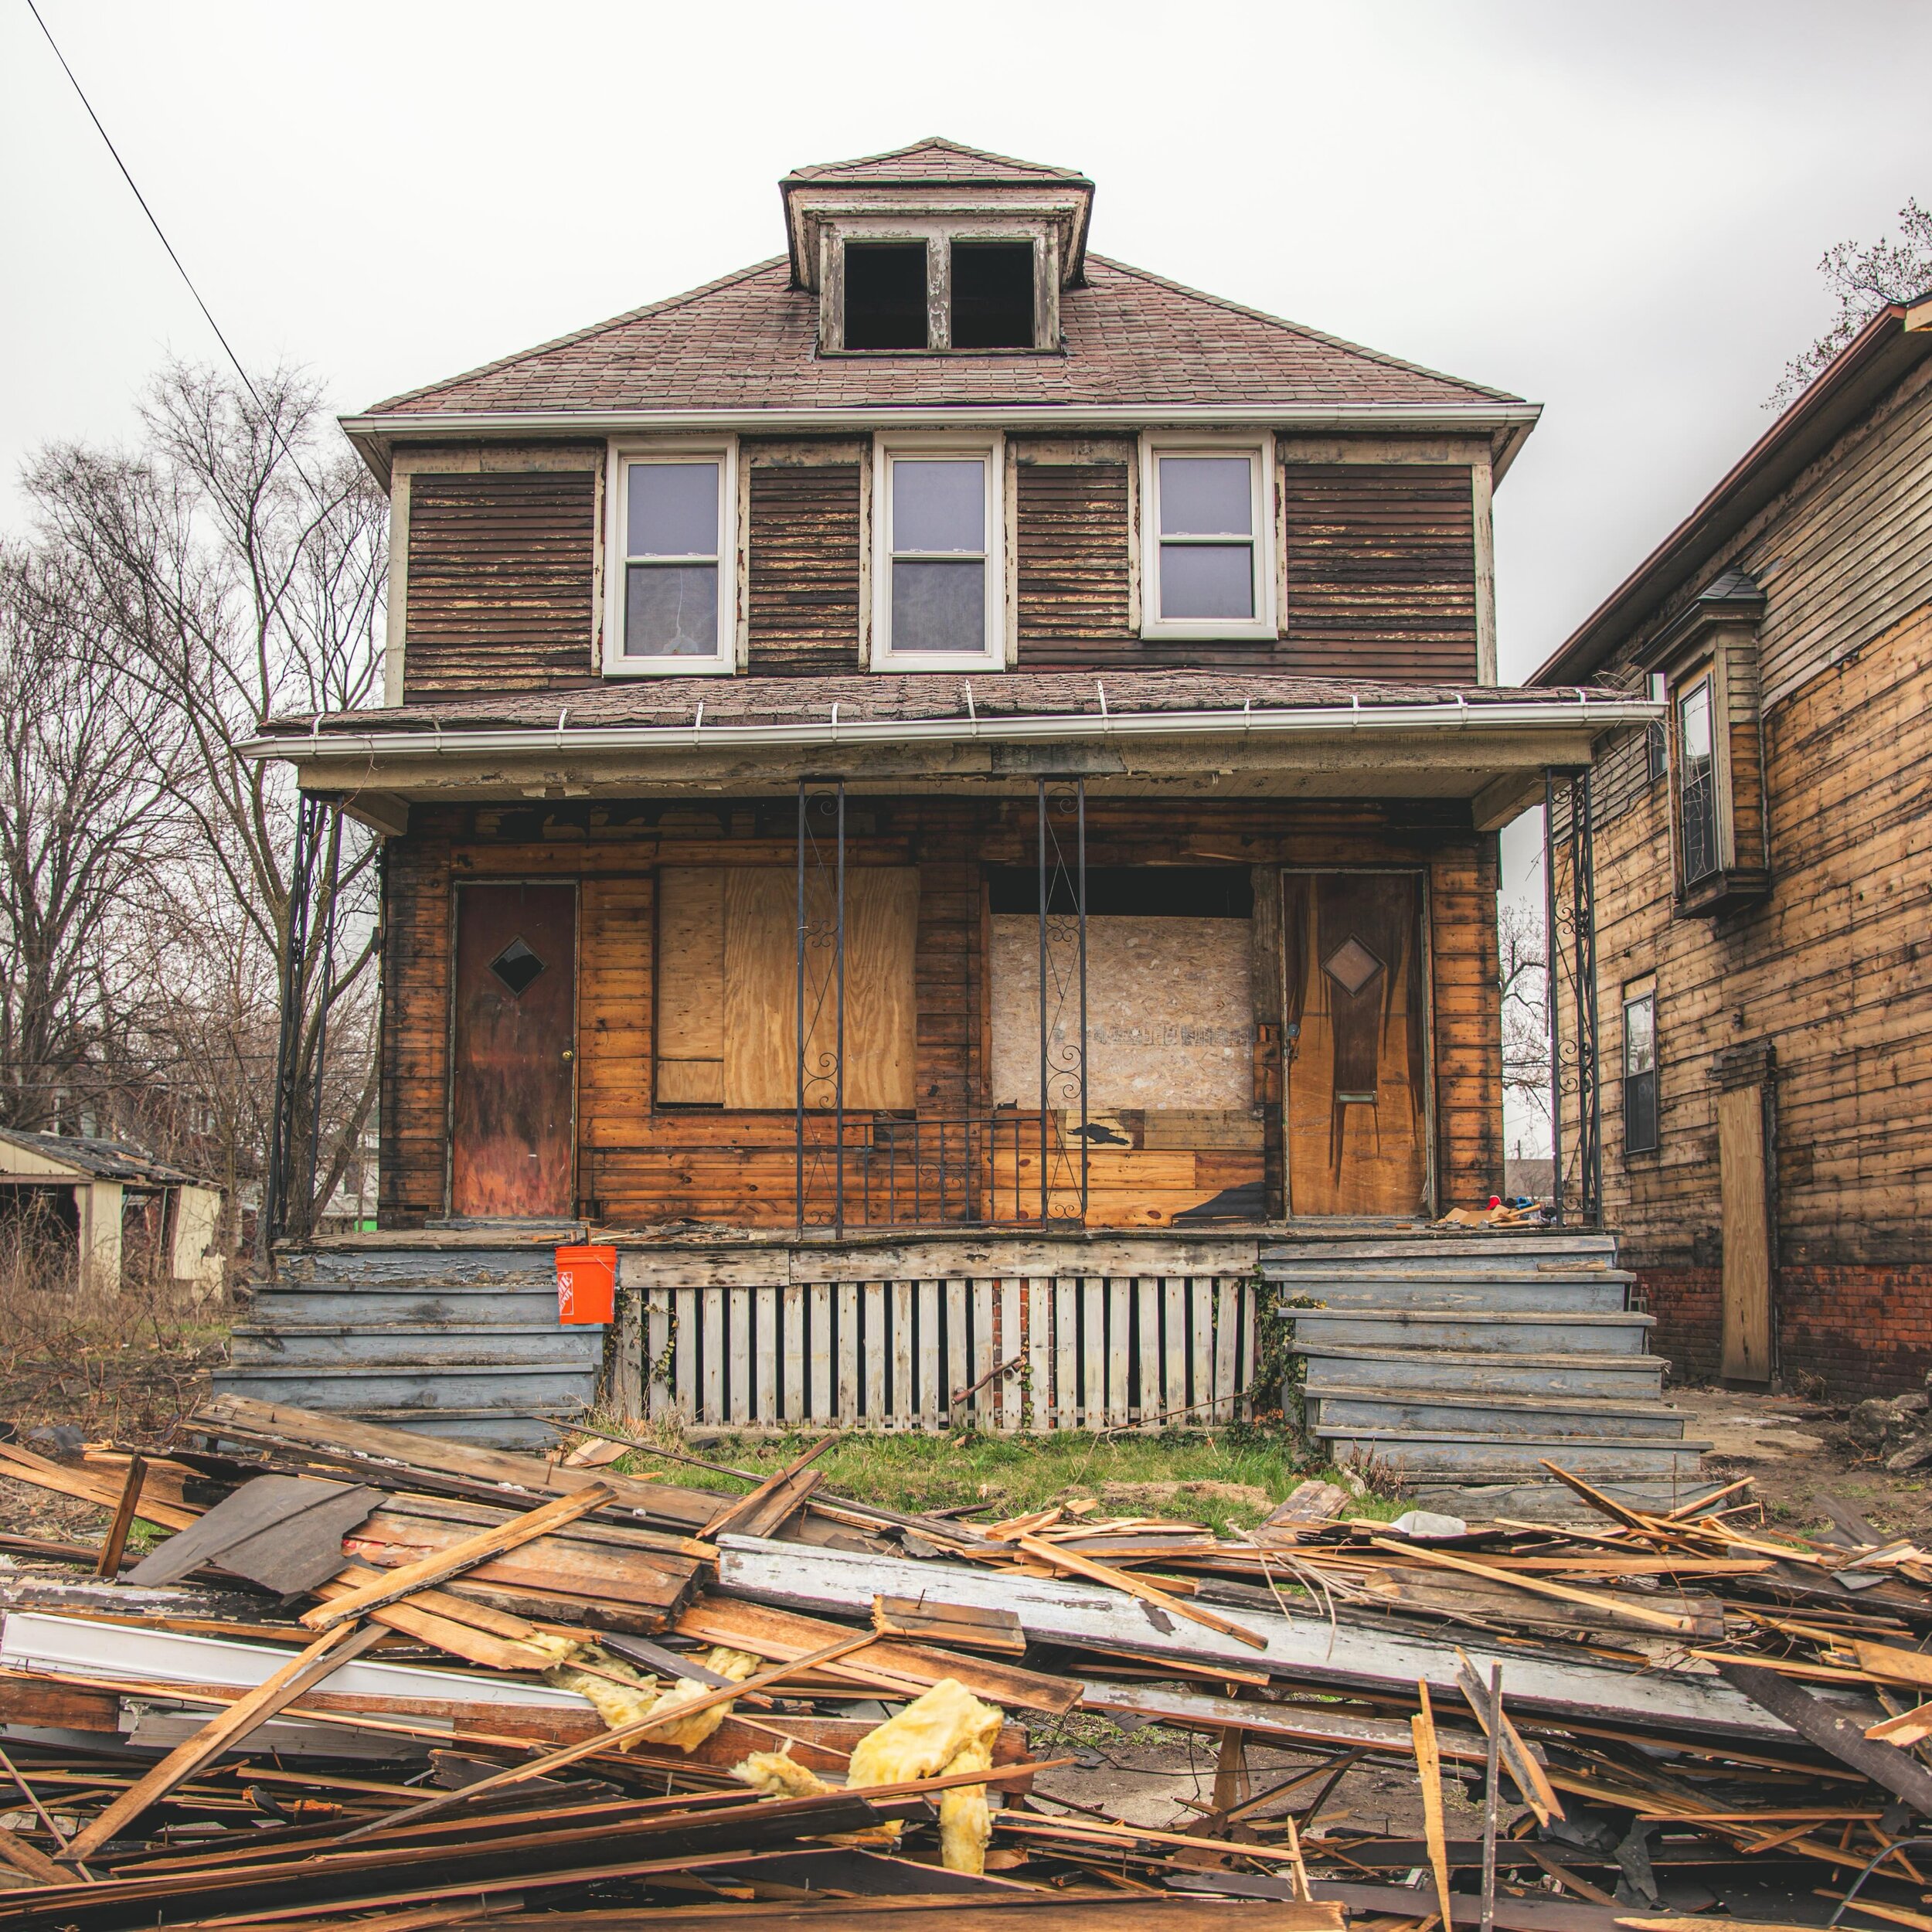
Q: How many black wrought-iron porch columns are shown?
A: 4